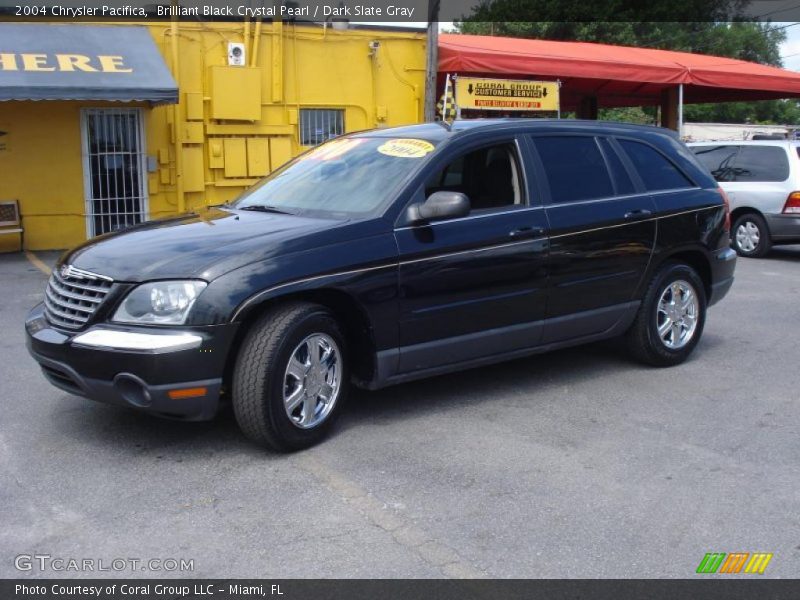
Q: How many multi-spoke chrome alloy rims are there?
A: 2